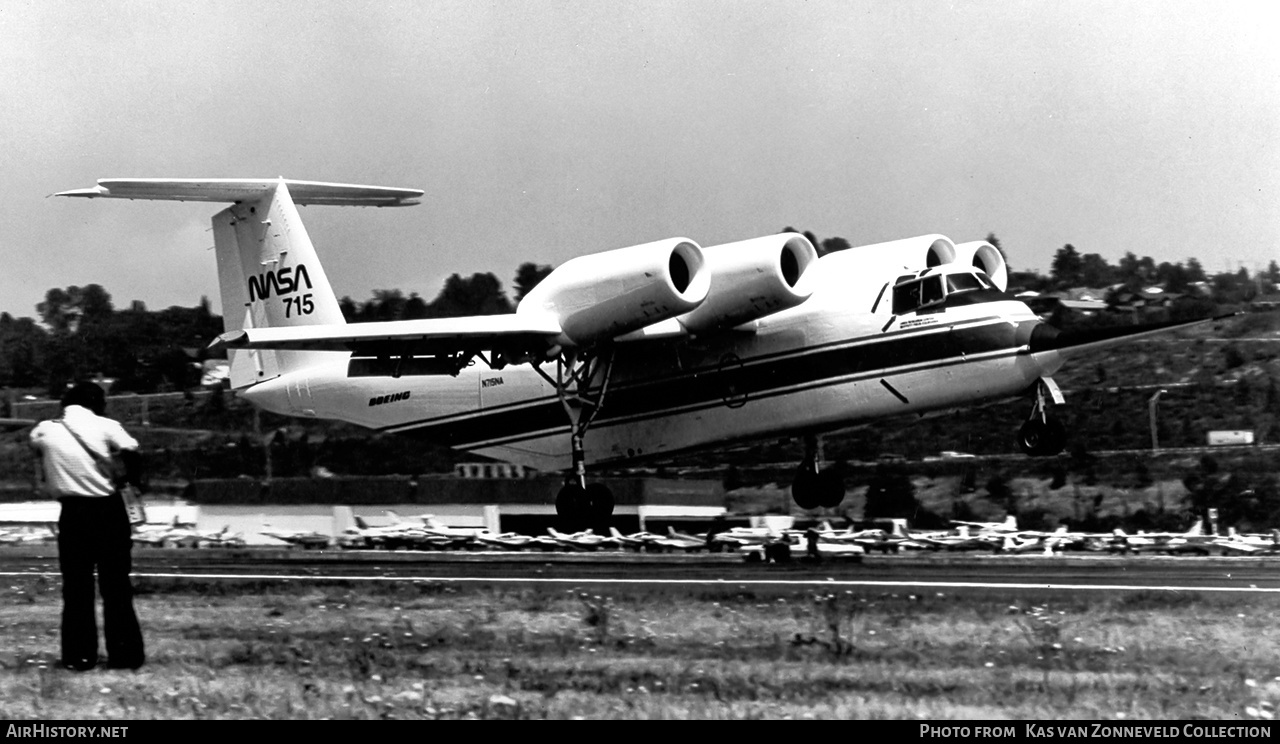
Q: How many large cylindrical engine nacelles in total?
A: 4